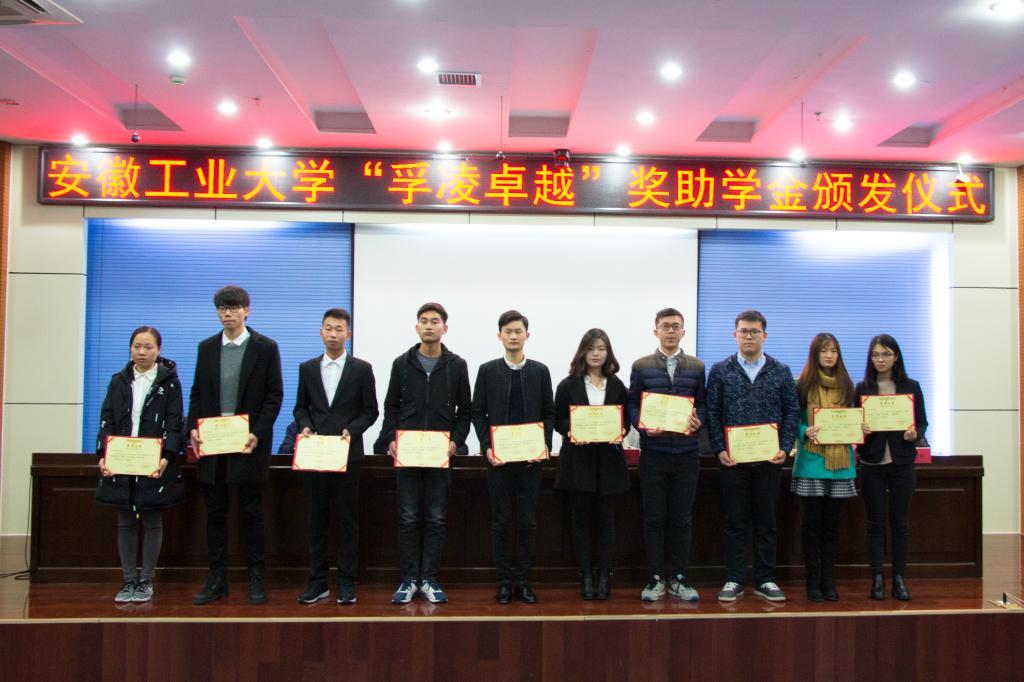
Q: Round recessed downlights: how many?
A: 15